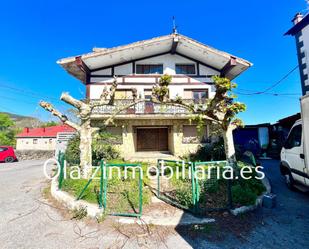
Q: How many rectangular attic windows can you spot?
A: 2